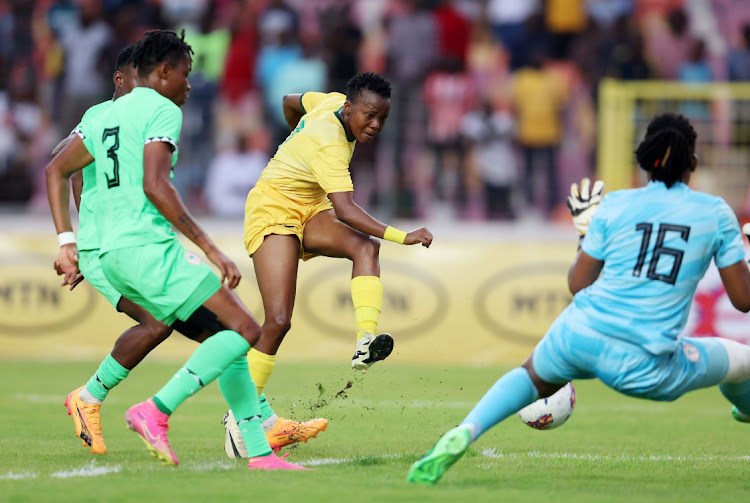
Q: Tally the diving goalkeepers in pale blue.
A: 1